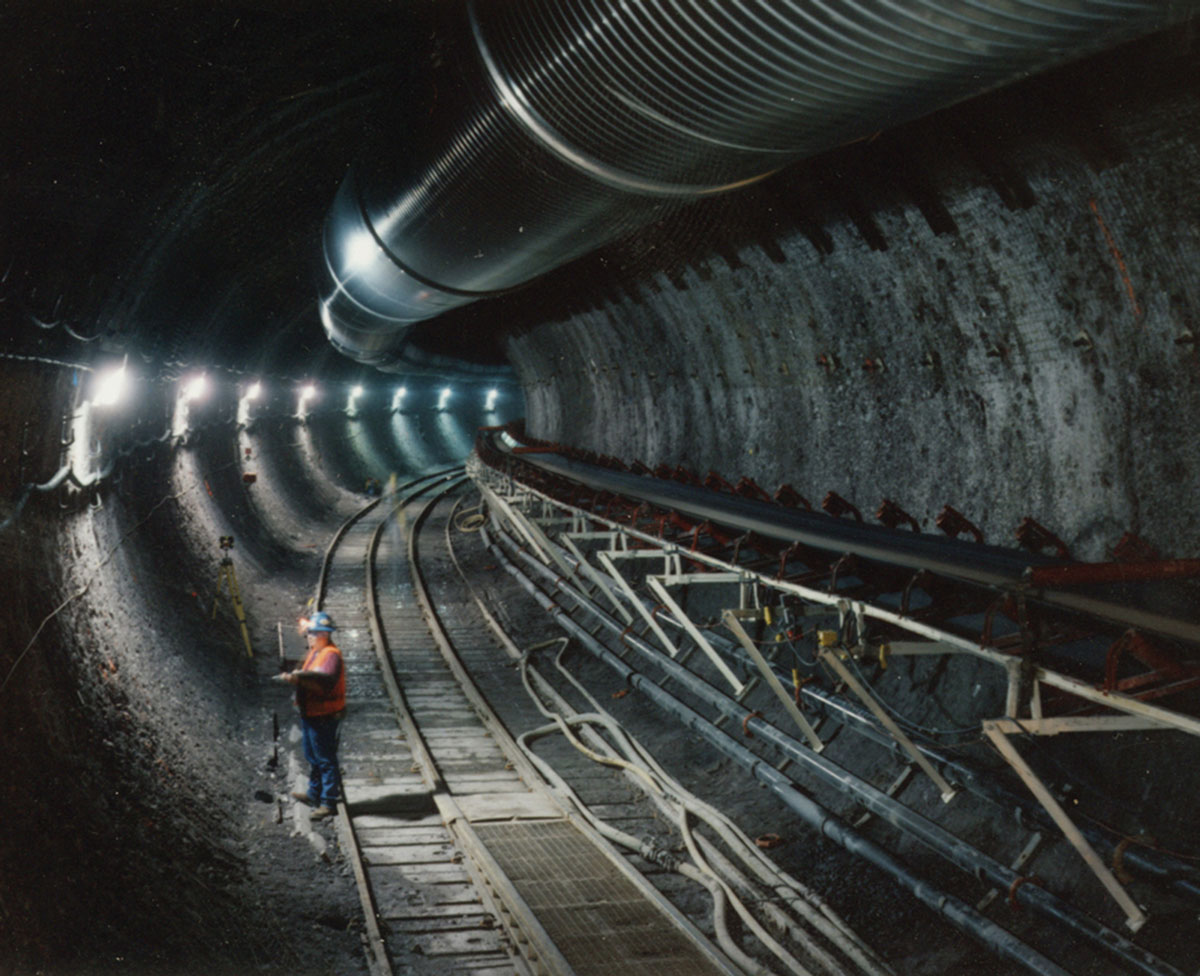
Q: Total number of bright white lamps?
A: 8